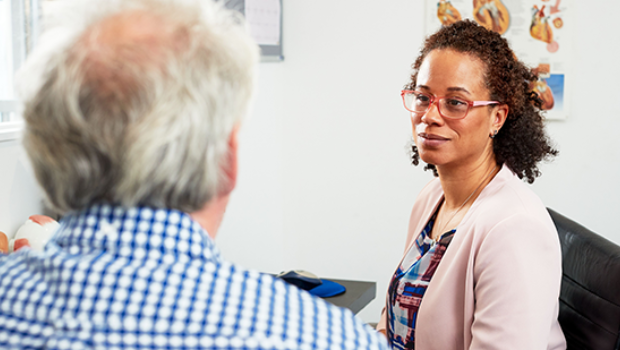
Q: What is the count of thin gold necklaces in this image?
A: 1